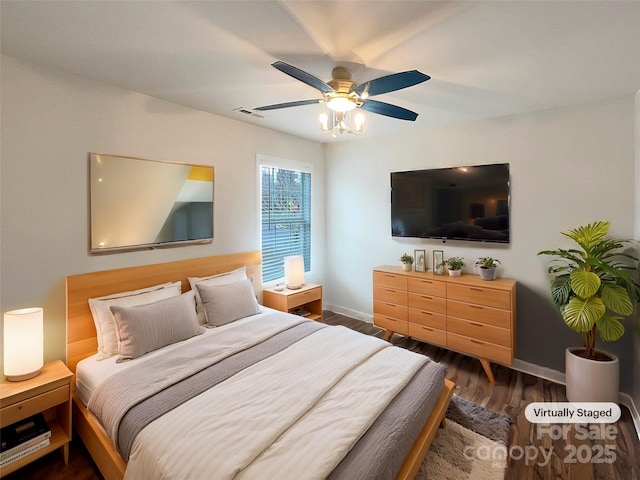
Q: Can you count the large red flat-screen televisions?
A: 0